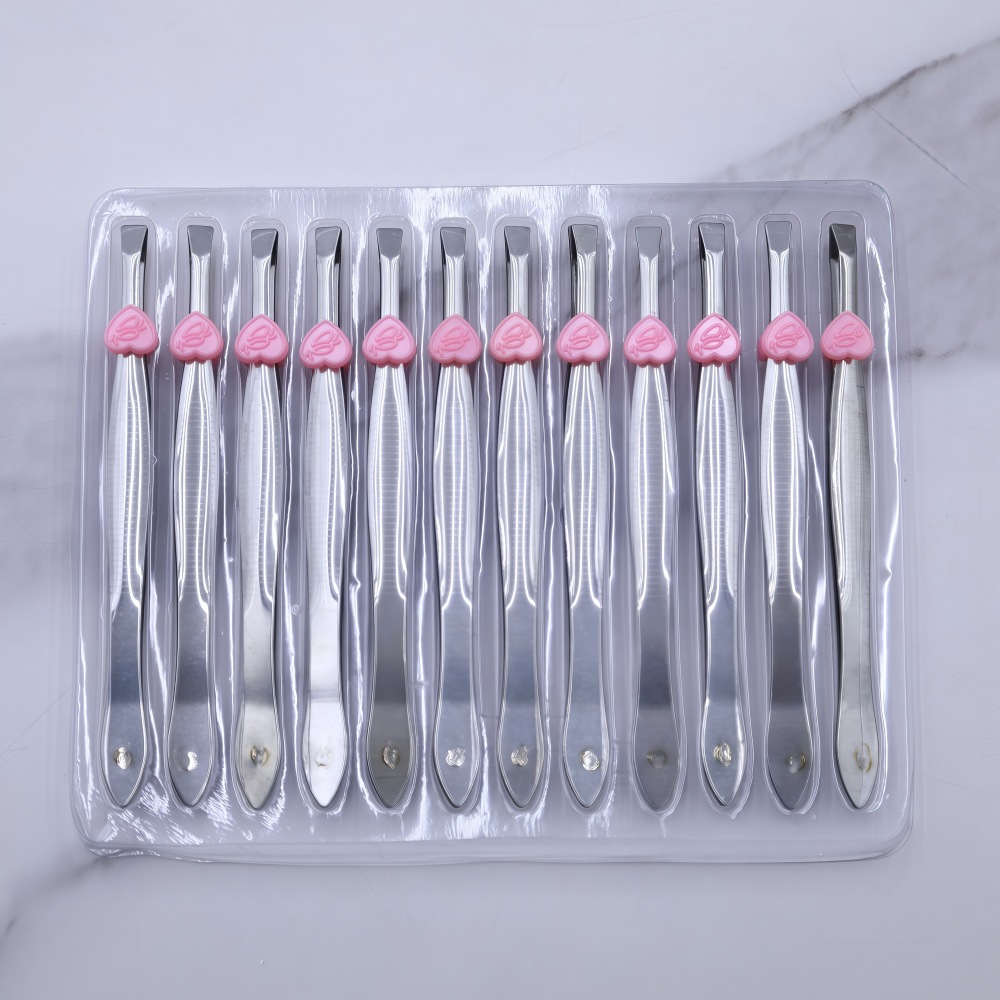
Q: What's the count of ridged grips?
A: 12